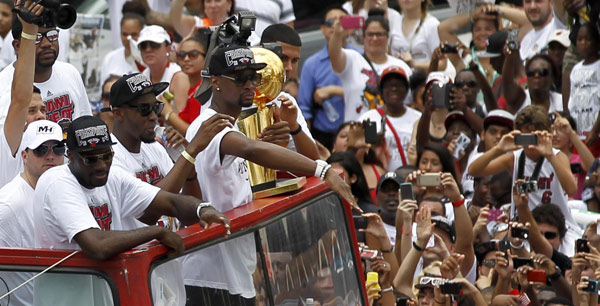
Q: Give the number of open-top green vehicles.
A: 0